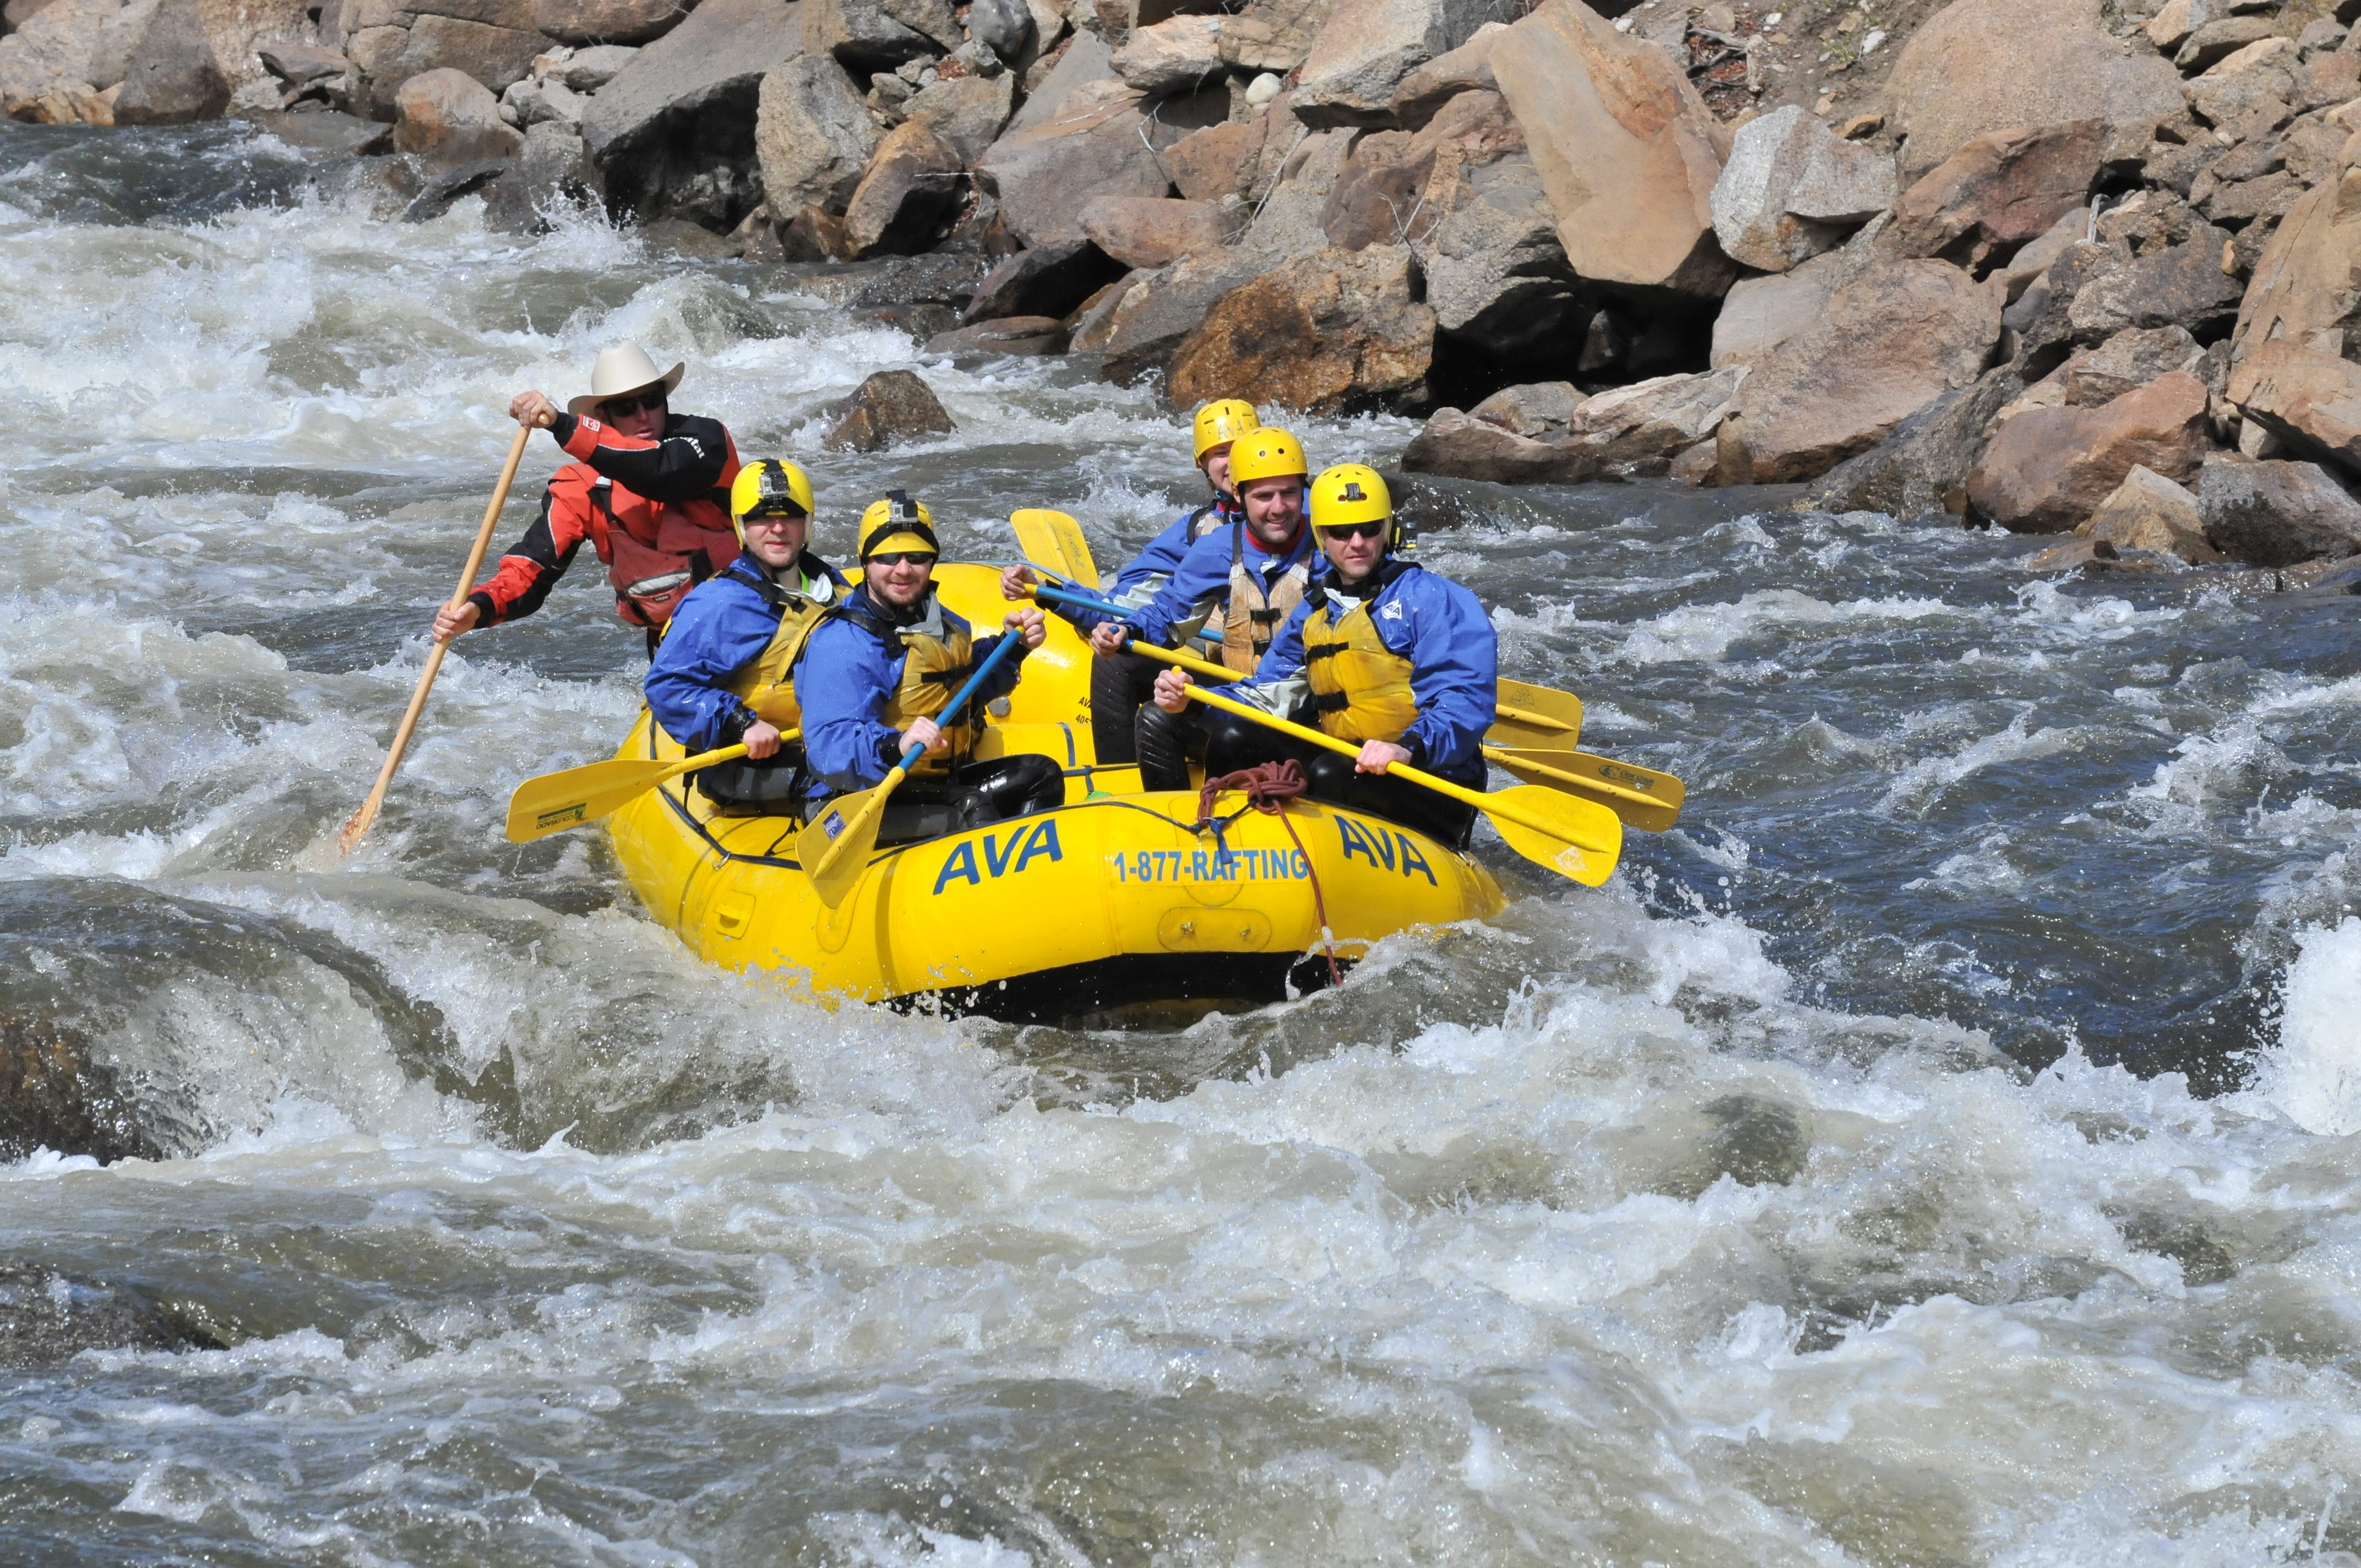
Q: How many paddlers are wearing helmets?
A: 5